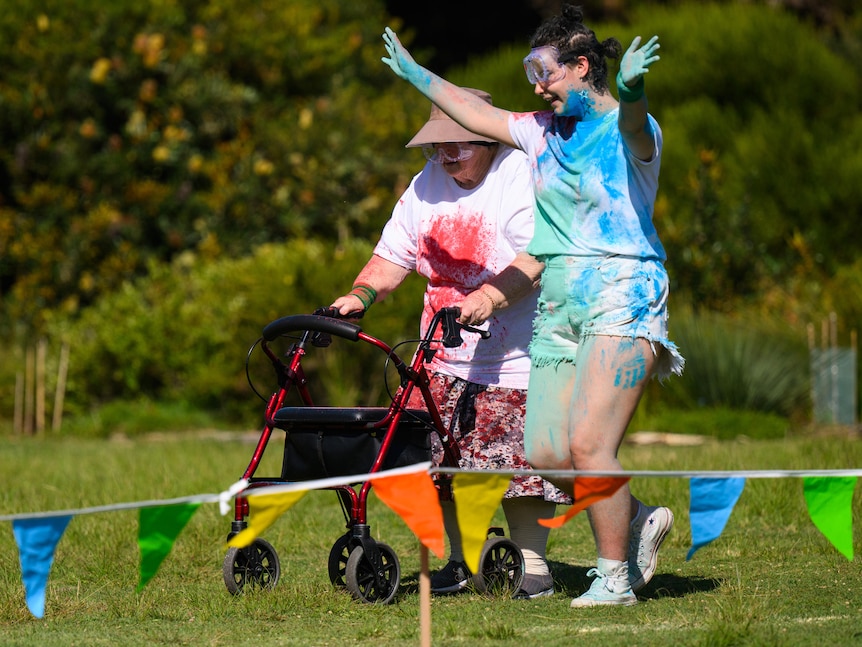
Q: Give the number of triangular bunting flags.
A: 8